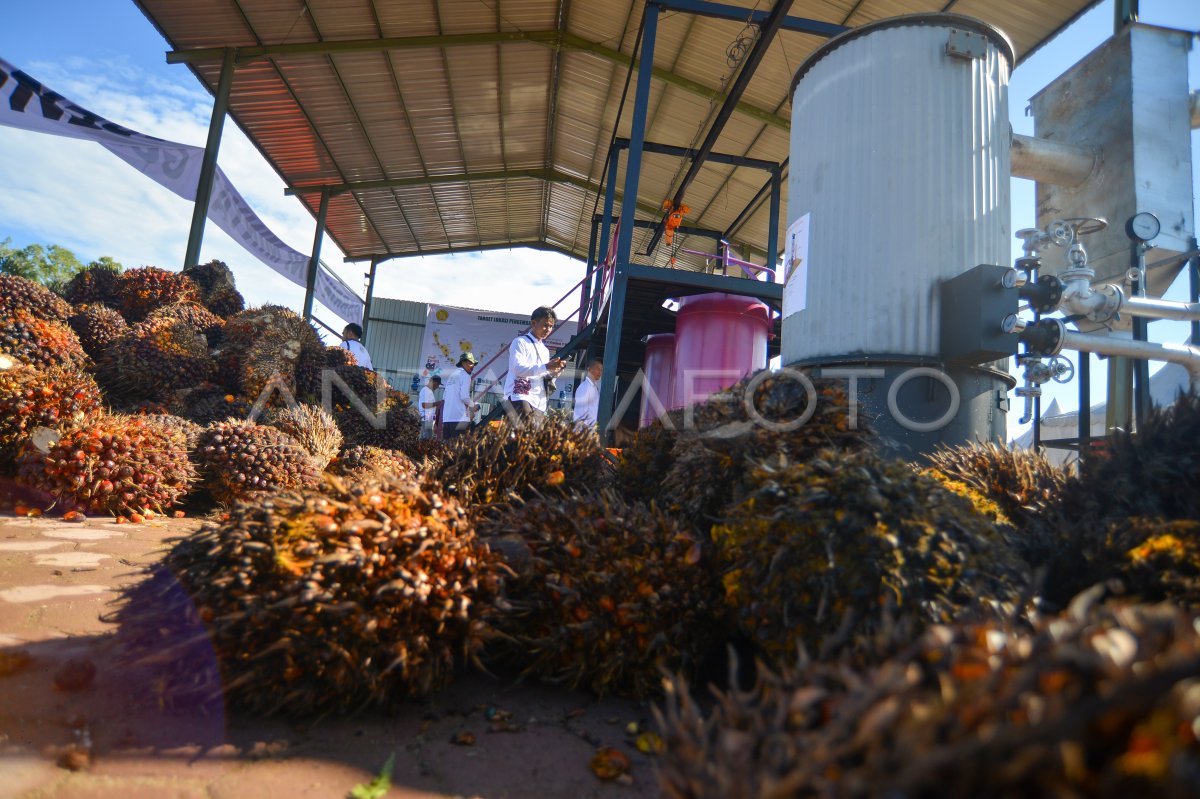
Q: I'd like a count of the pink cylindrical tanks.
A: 2